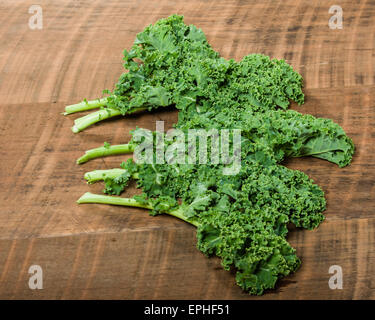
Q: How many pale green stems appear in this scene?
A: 5